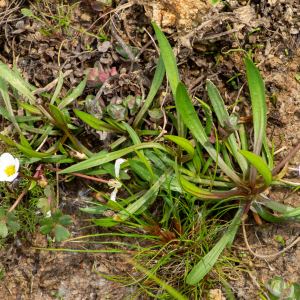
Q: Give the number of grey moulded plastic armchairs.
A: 0